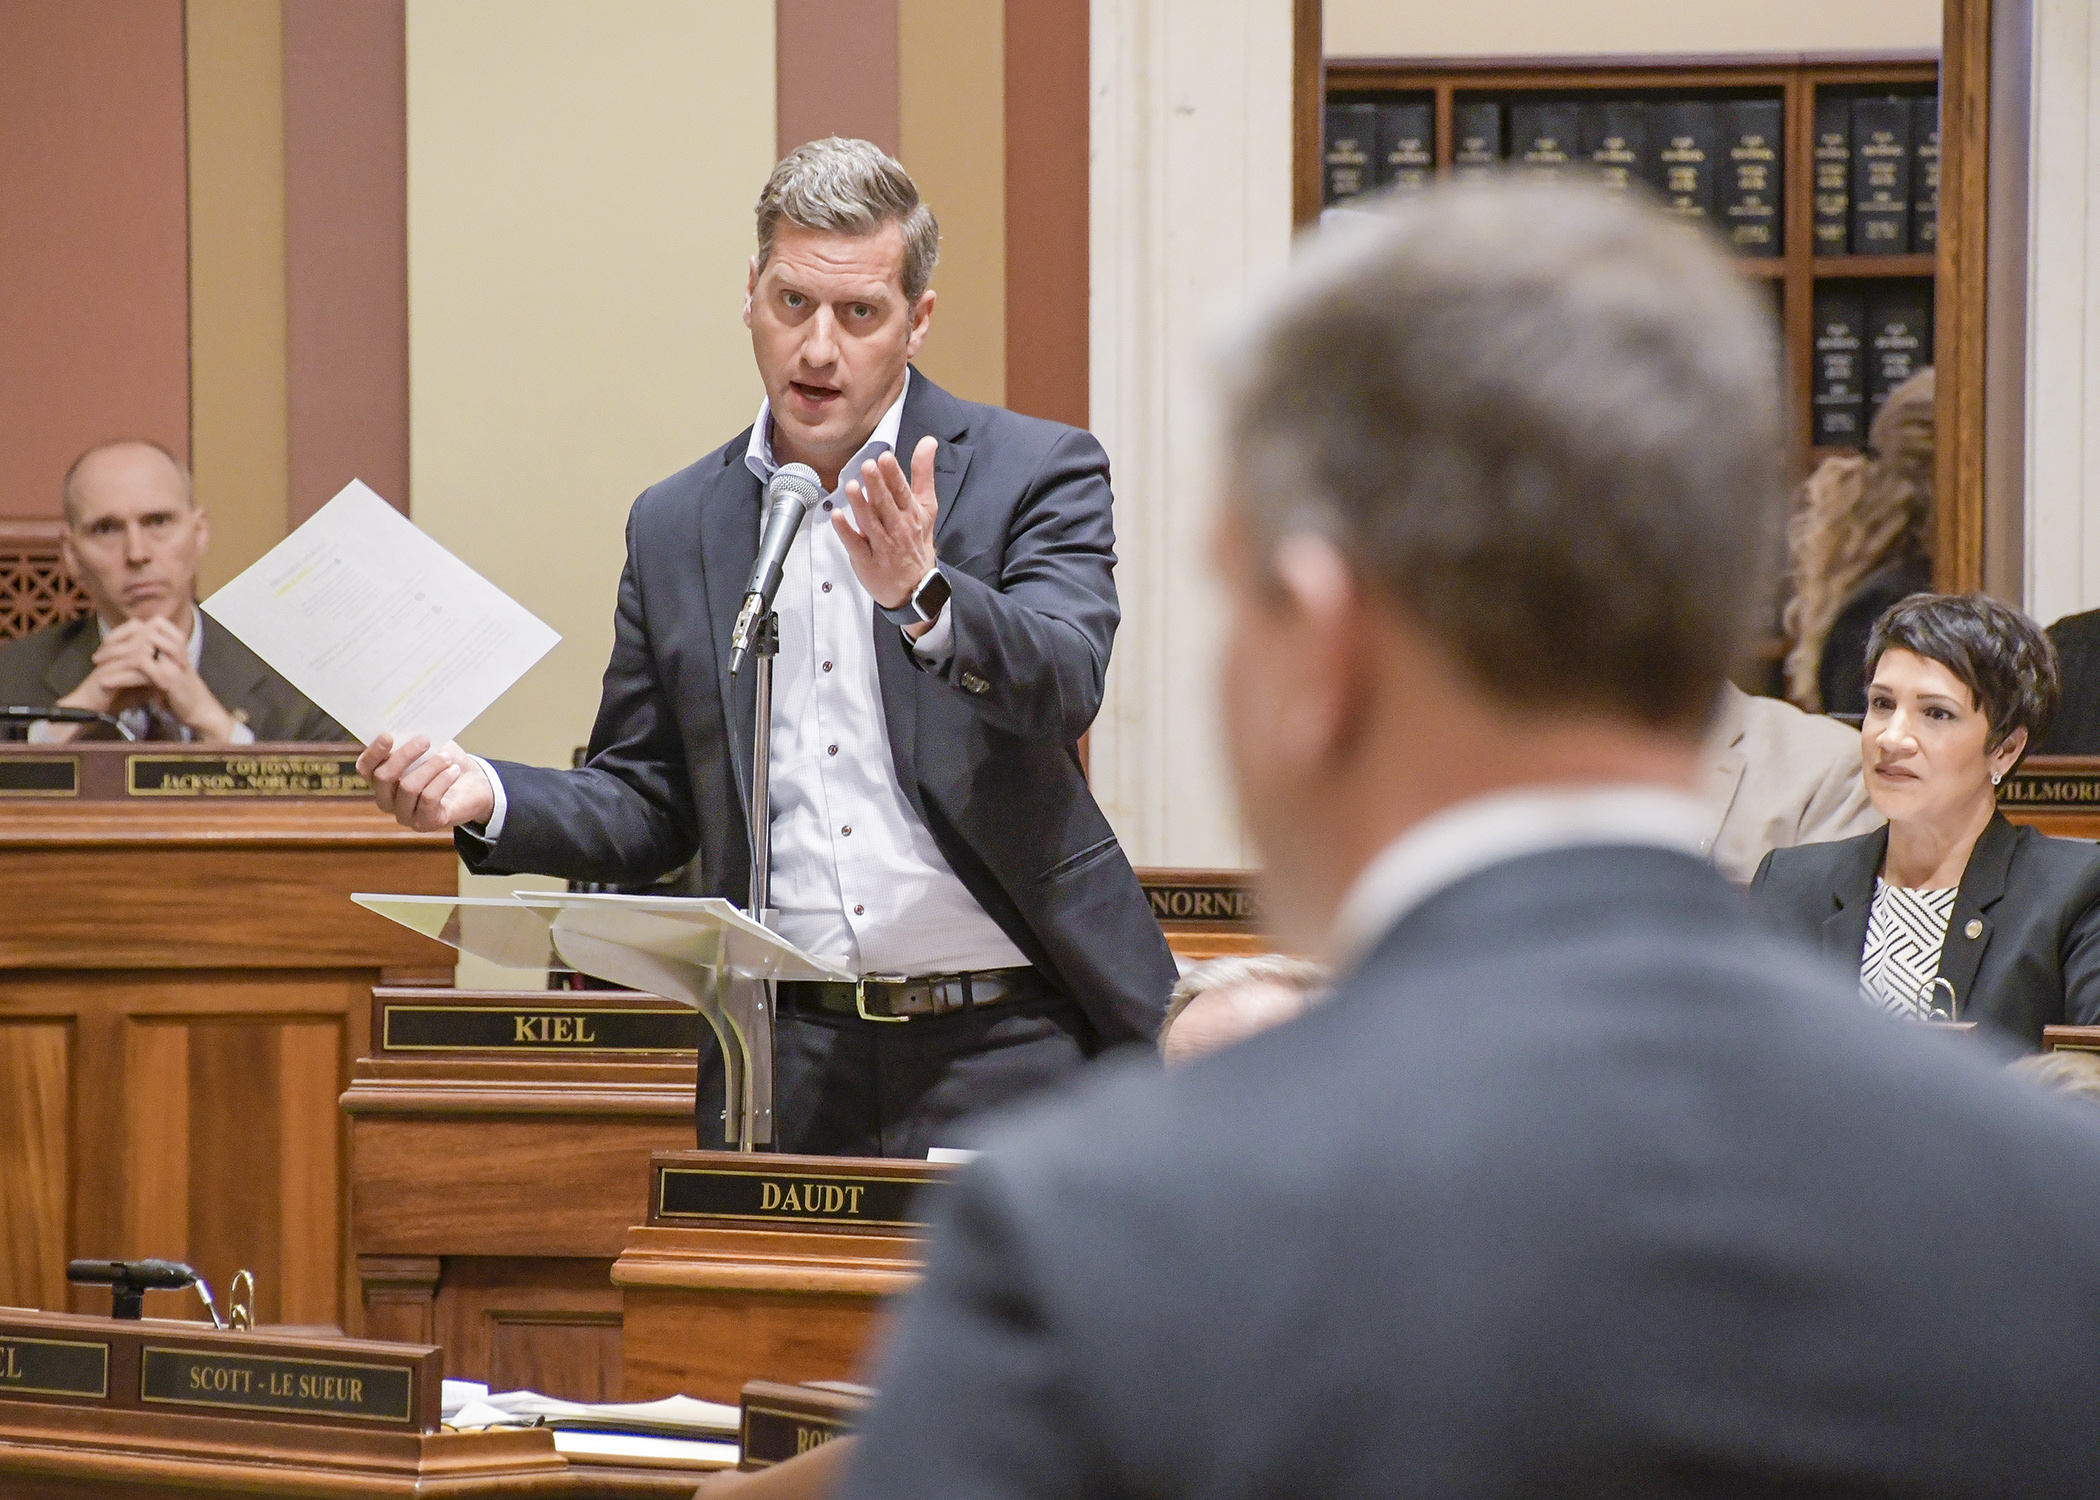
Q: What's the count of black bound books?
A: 12